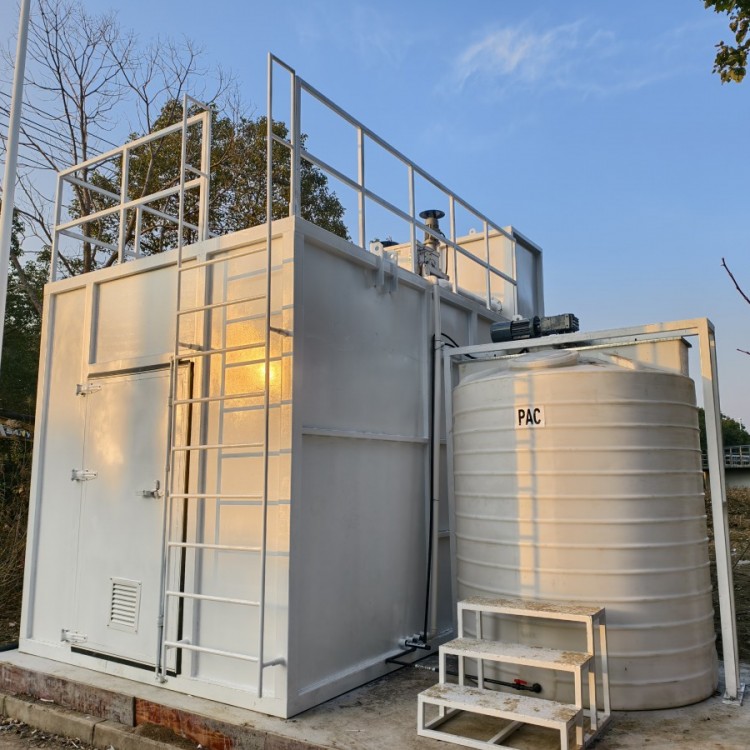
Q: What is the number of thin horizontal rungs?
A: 9